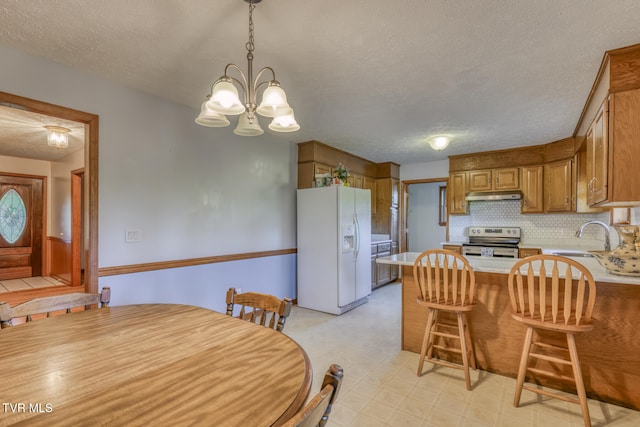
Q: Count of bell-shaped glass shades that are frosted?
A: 5